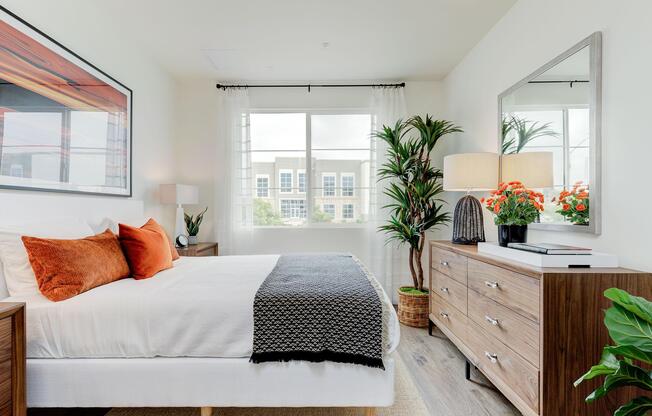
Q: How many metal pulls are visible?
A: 6